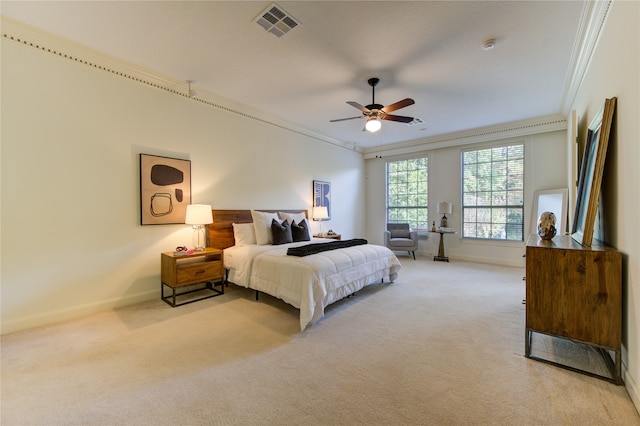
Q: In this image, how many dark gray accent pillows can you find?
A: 2